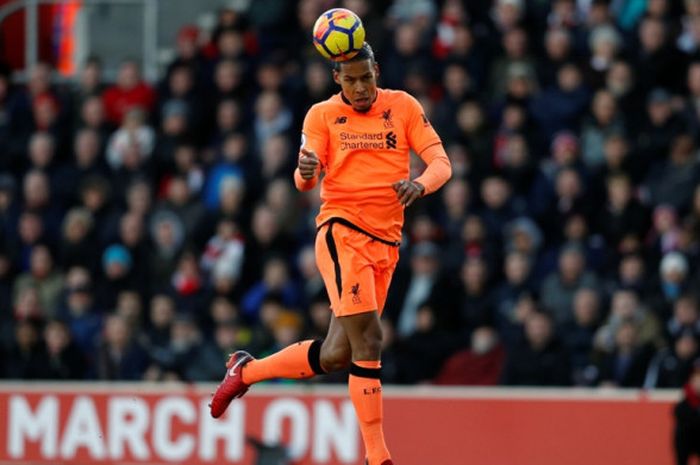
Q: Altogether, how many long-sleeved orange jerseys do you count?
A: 1